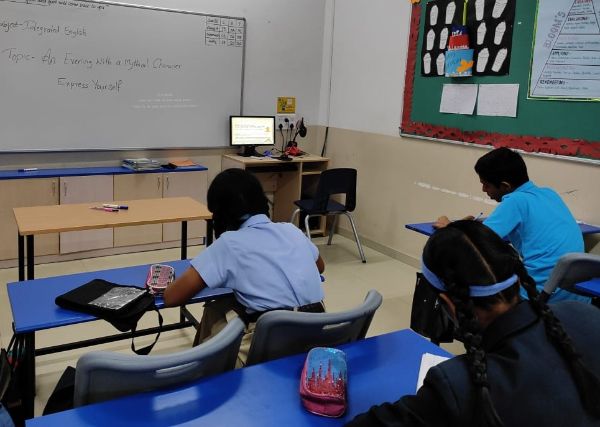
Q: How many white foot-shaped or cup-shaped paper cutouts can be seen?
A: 12